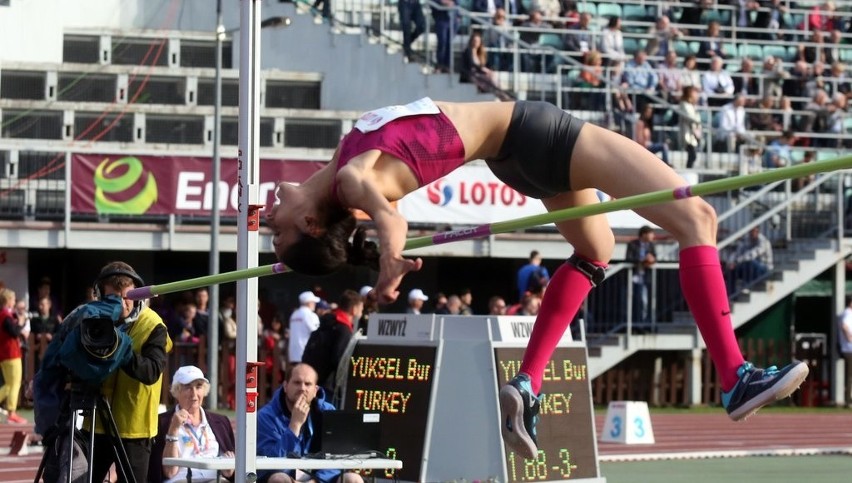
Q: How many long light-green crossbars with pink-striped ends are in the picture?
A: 1